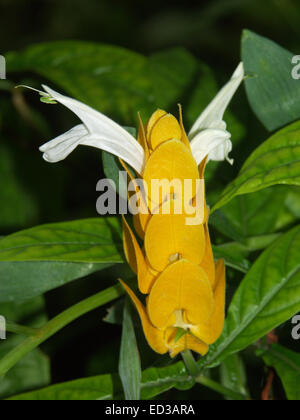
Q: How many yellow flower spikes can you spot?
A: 1